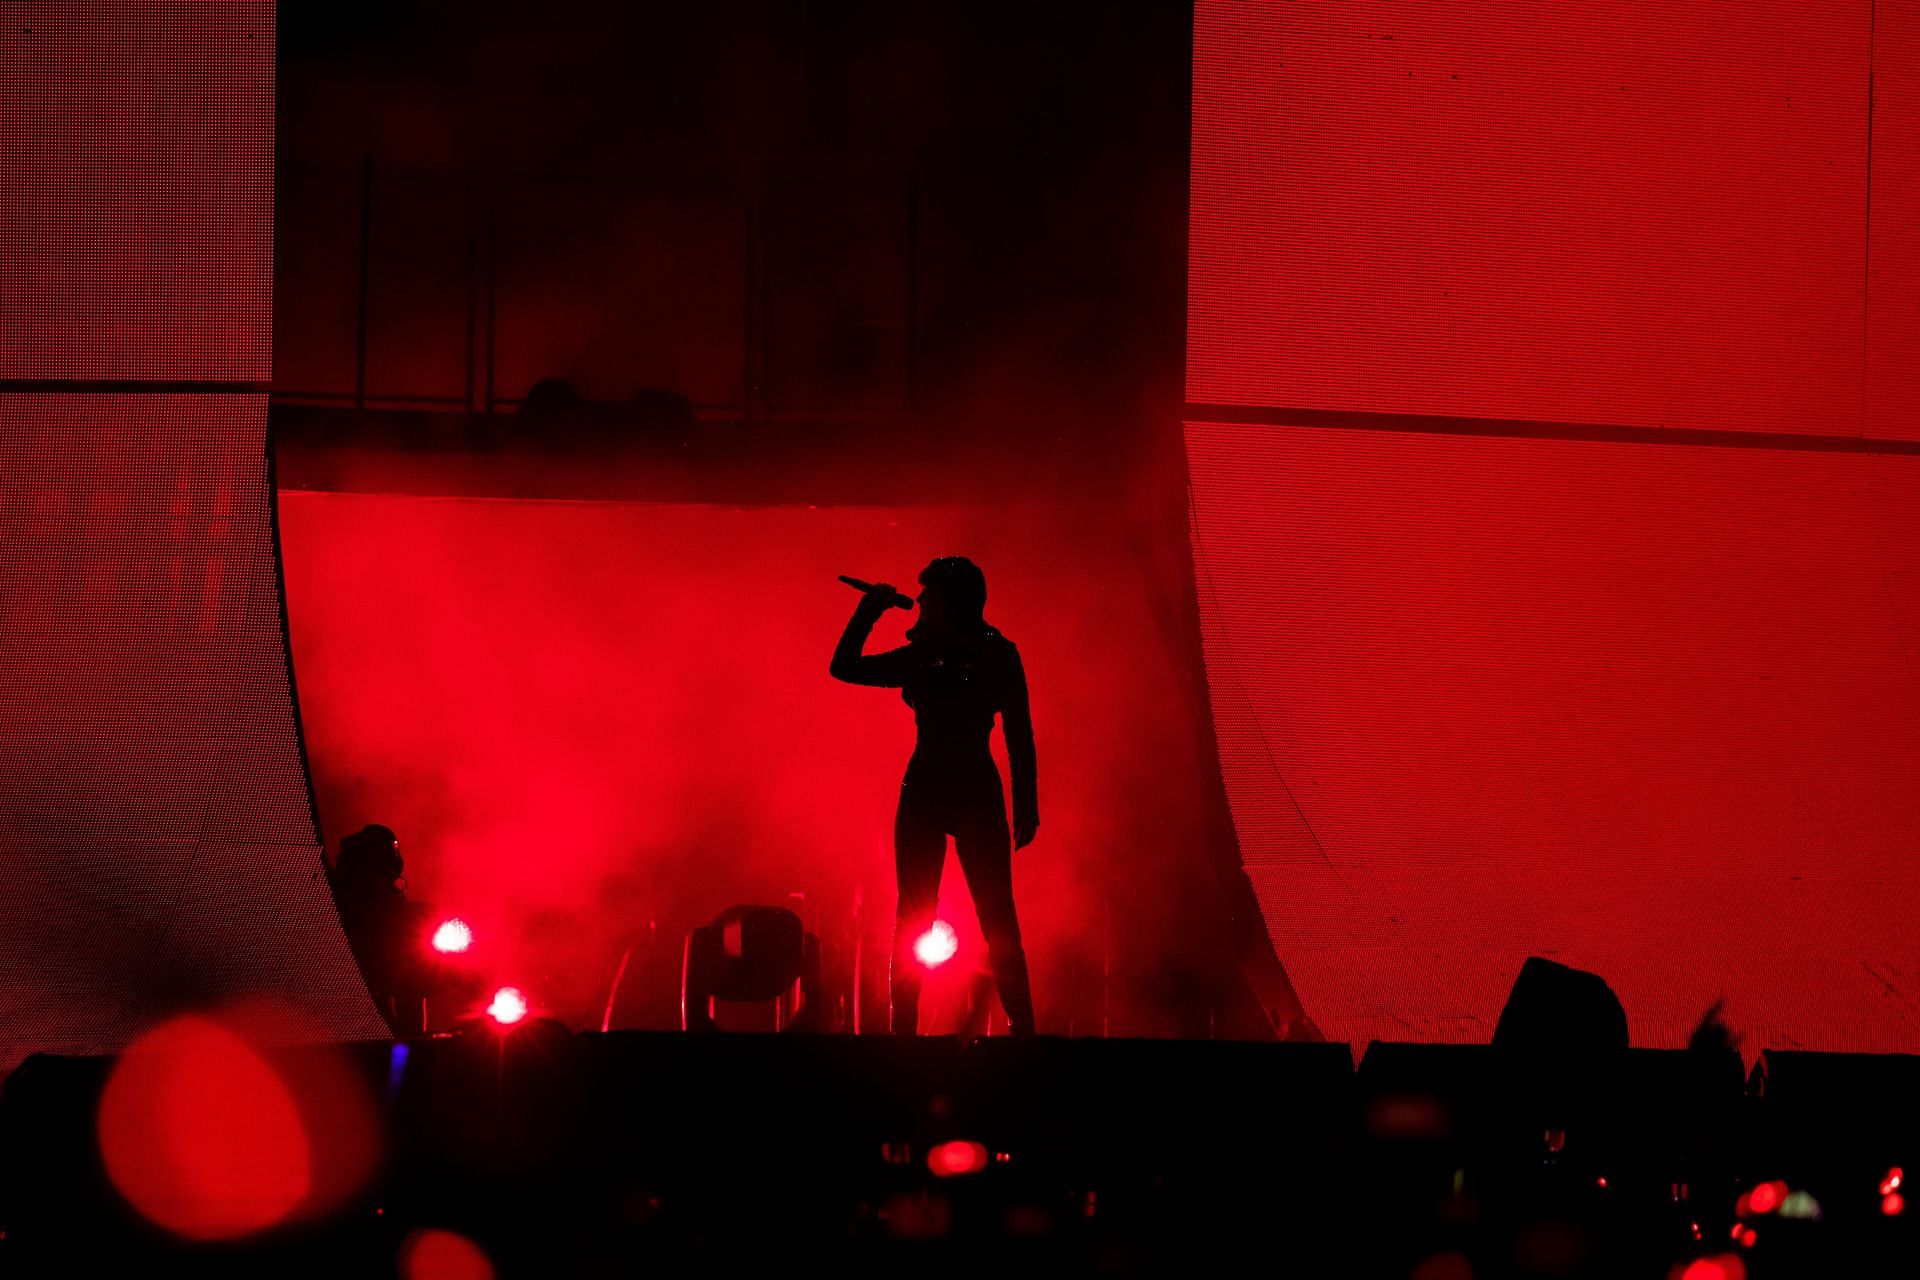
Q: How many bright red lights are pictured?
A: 3